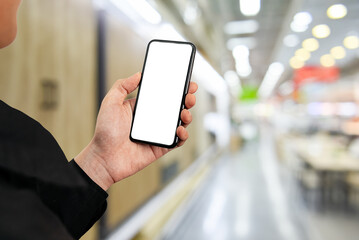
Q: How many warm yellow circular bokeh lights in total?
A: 8